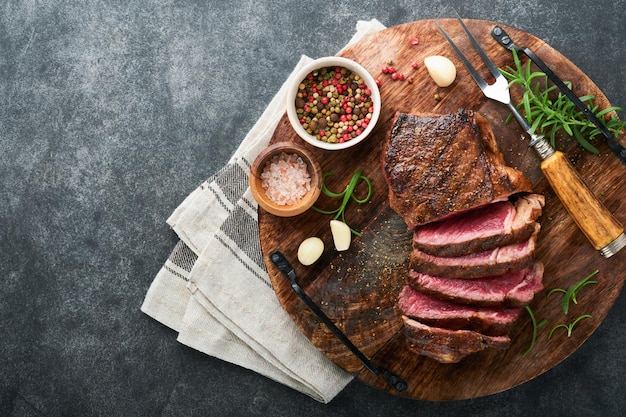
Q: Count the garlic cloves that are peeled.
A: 3